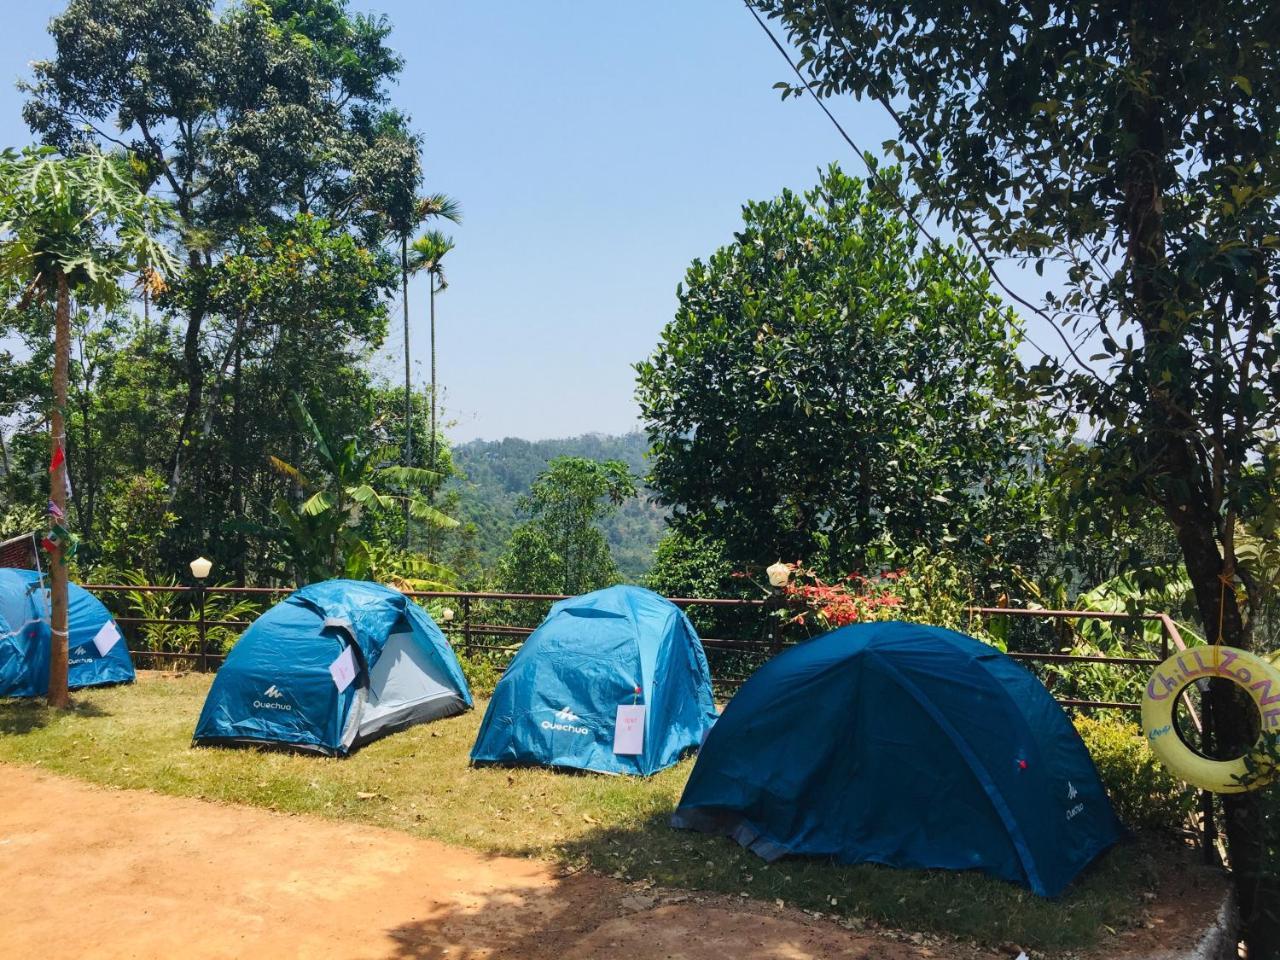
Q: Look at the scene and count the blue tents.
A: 4